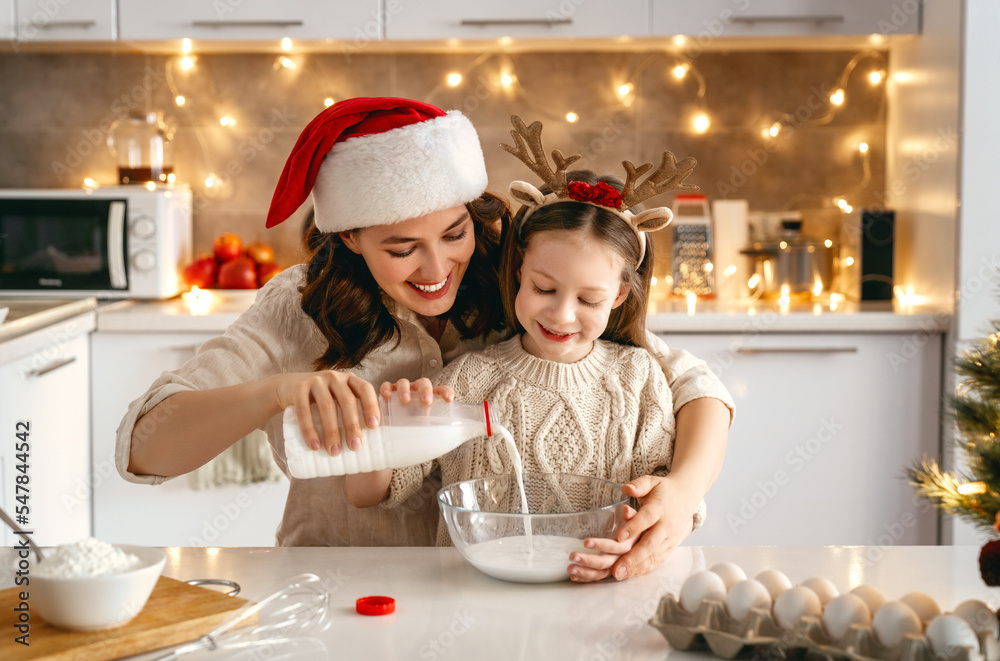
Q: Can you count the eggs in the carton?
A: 12